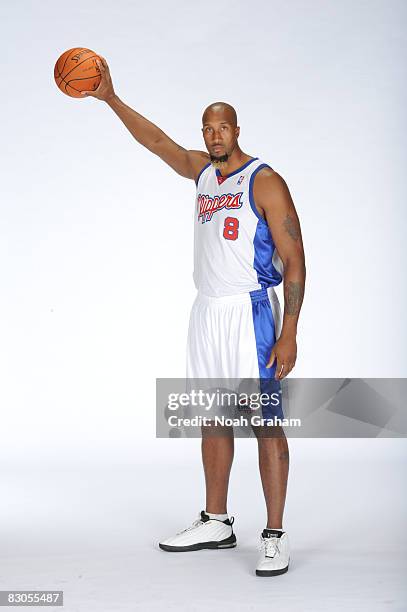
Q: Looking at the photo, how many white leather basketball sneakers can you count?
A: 2